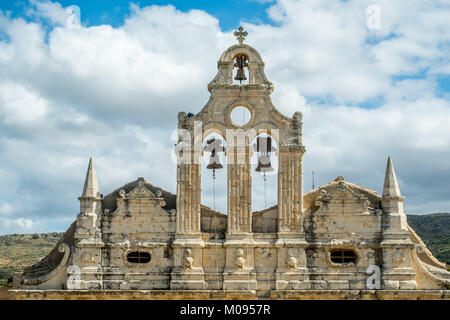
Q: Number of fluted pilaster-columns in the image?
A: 3